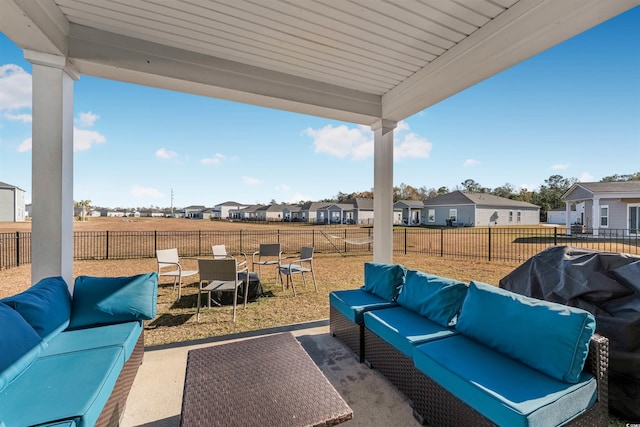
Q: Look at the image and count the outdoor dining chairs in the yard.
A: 5